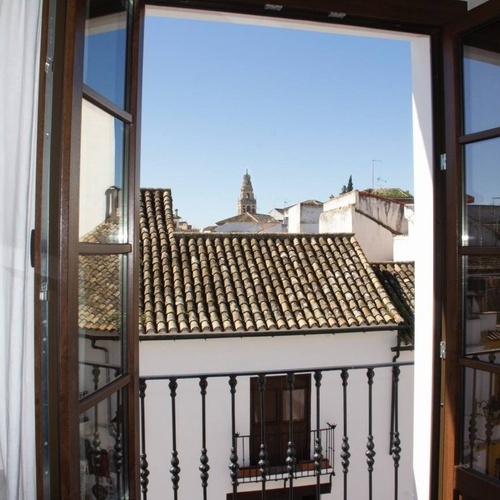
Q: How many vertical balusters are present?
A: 10